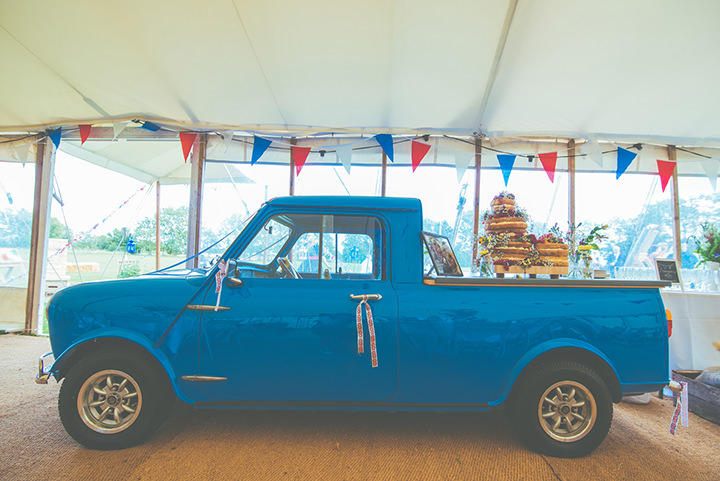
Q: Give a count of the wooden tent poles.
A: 8